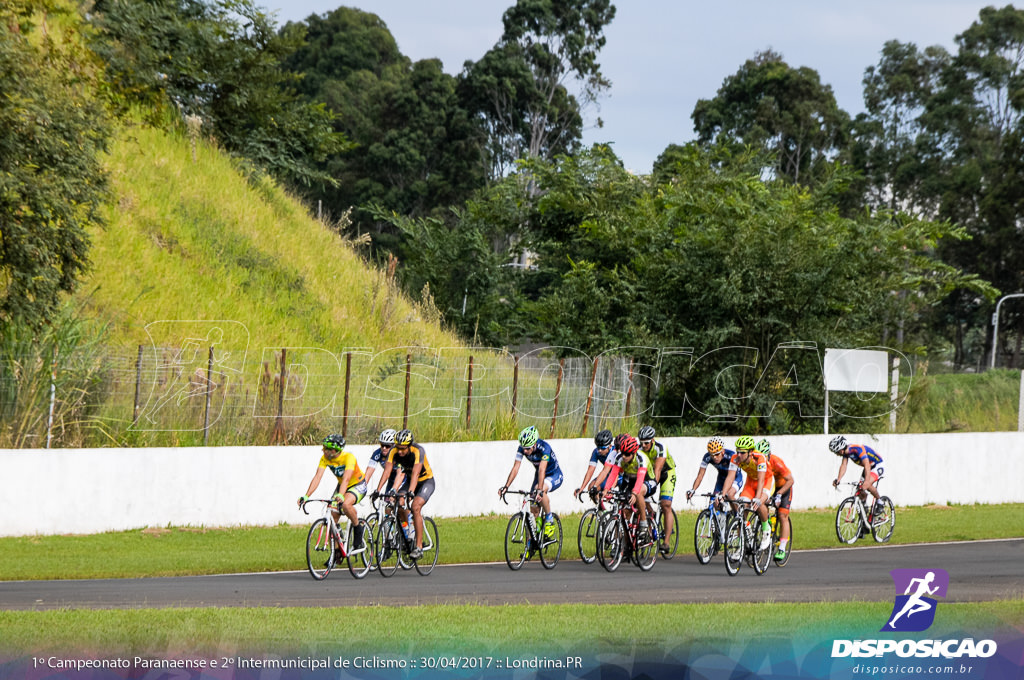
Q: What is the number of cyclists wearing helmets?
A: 12